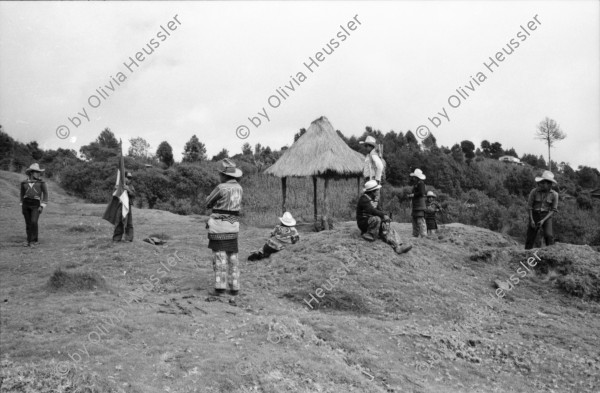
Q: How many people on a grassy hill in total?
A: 9